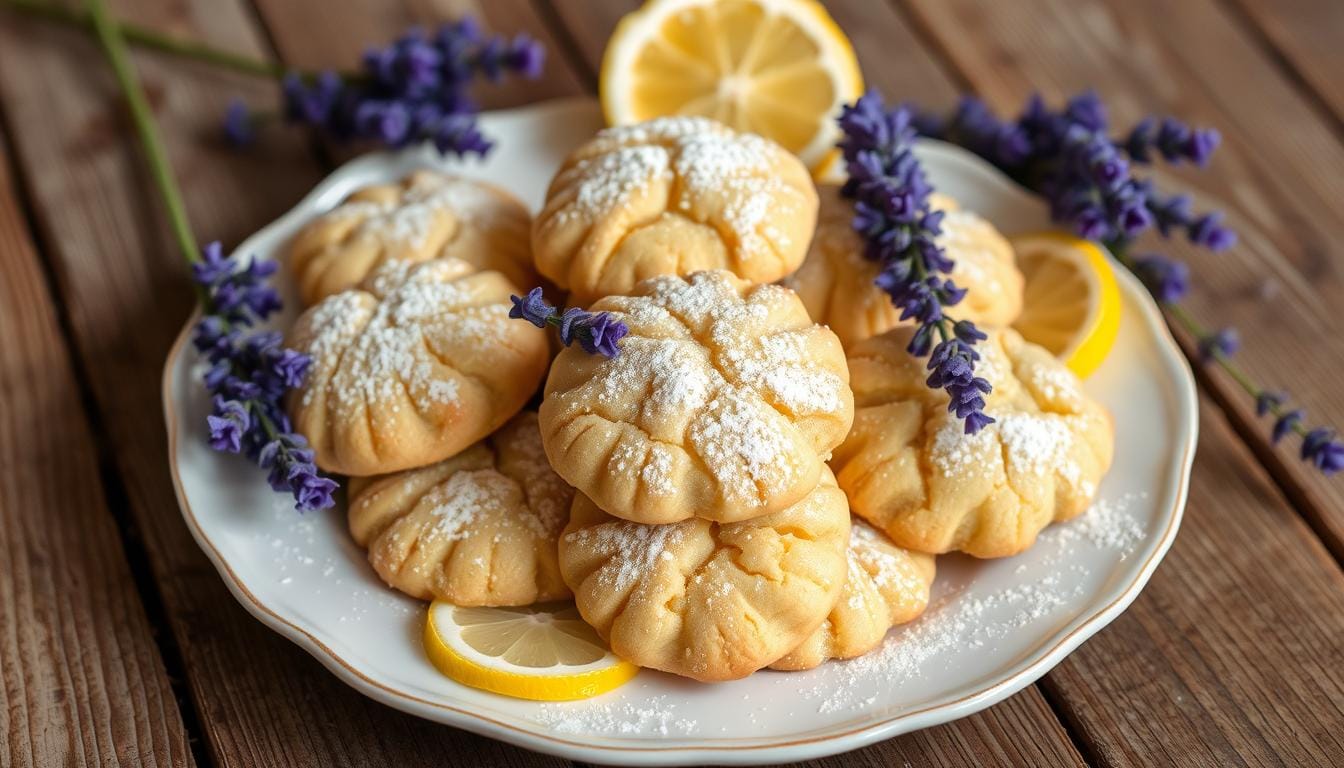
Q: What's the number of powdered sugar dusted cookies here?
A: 9